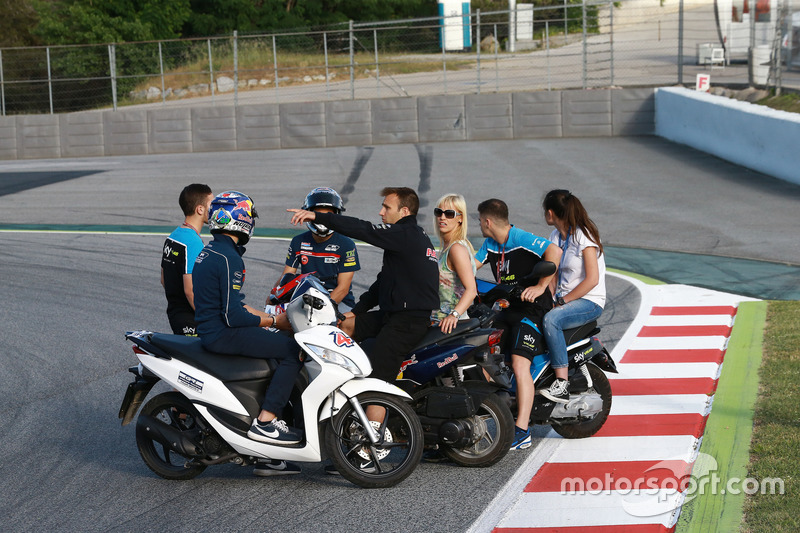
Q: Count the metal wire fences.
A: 1